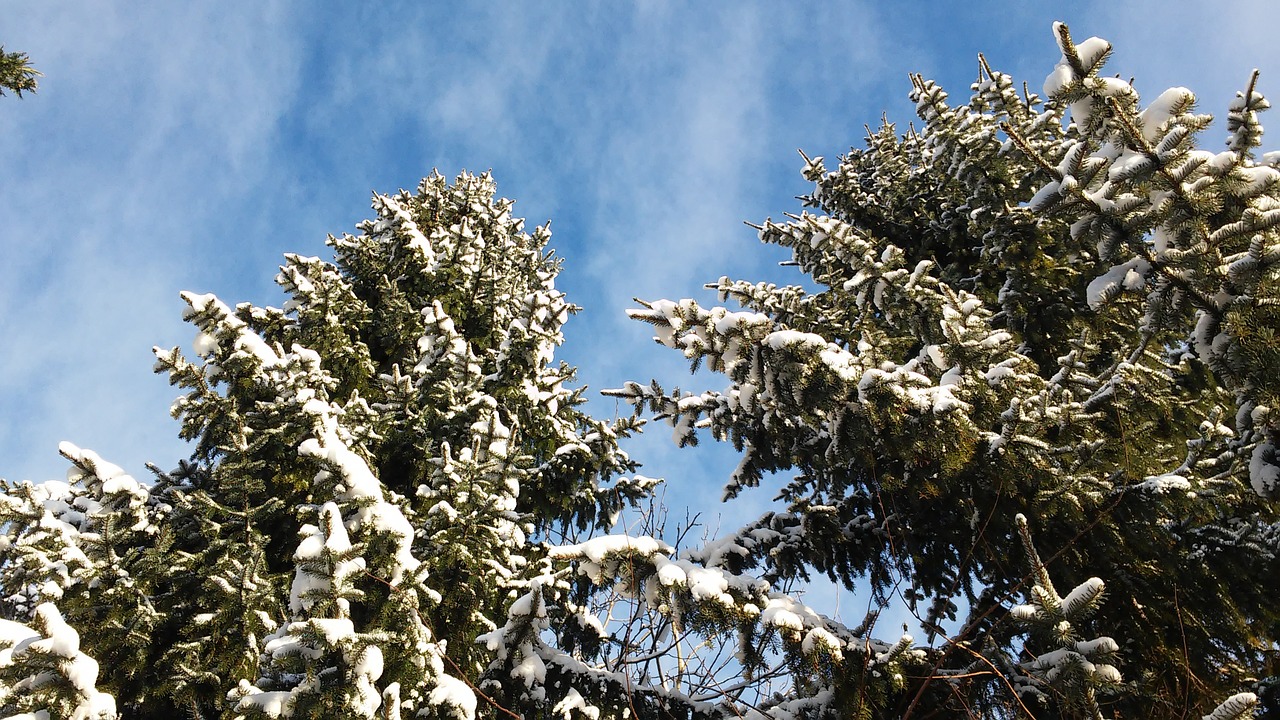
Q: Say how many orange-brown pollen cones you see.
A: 0